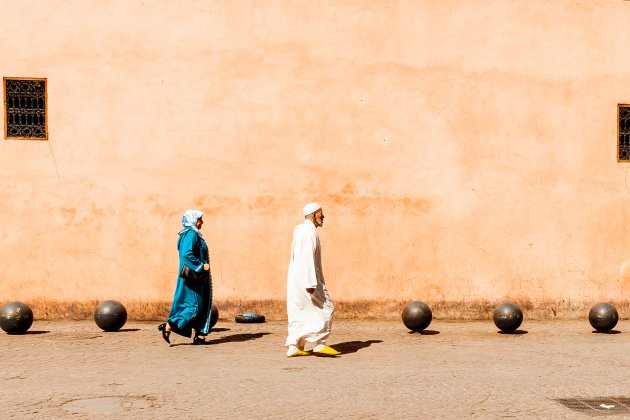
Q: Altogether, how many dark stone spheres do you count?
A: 6